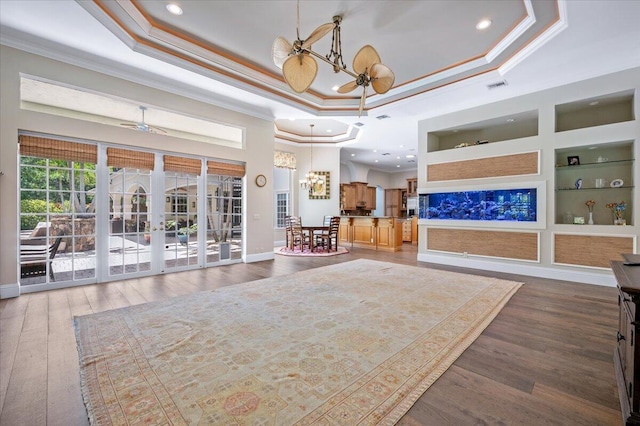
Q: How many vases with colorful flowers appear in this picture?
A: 2